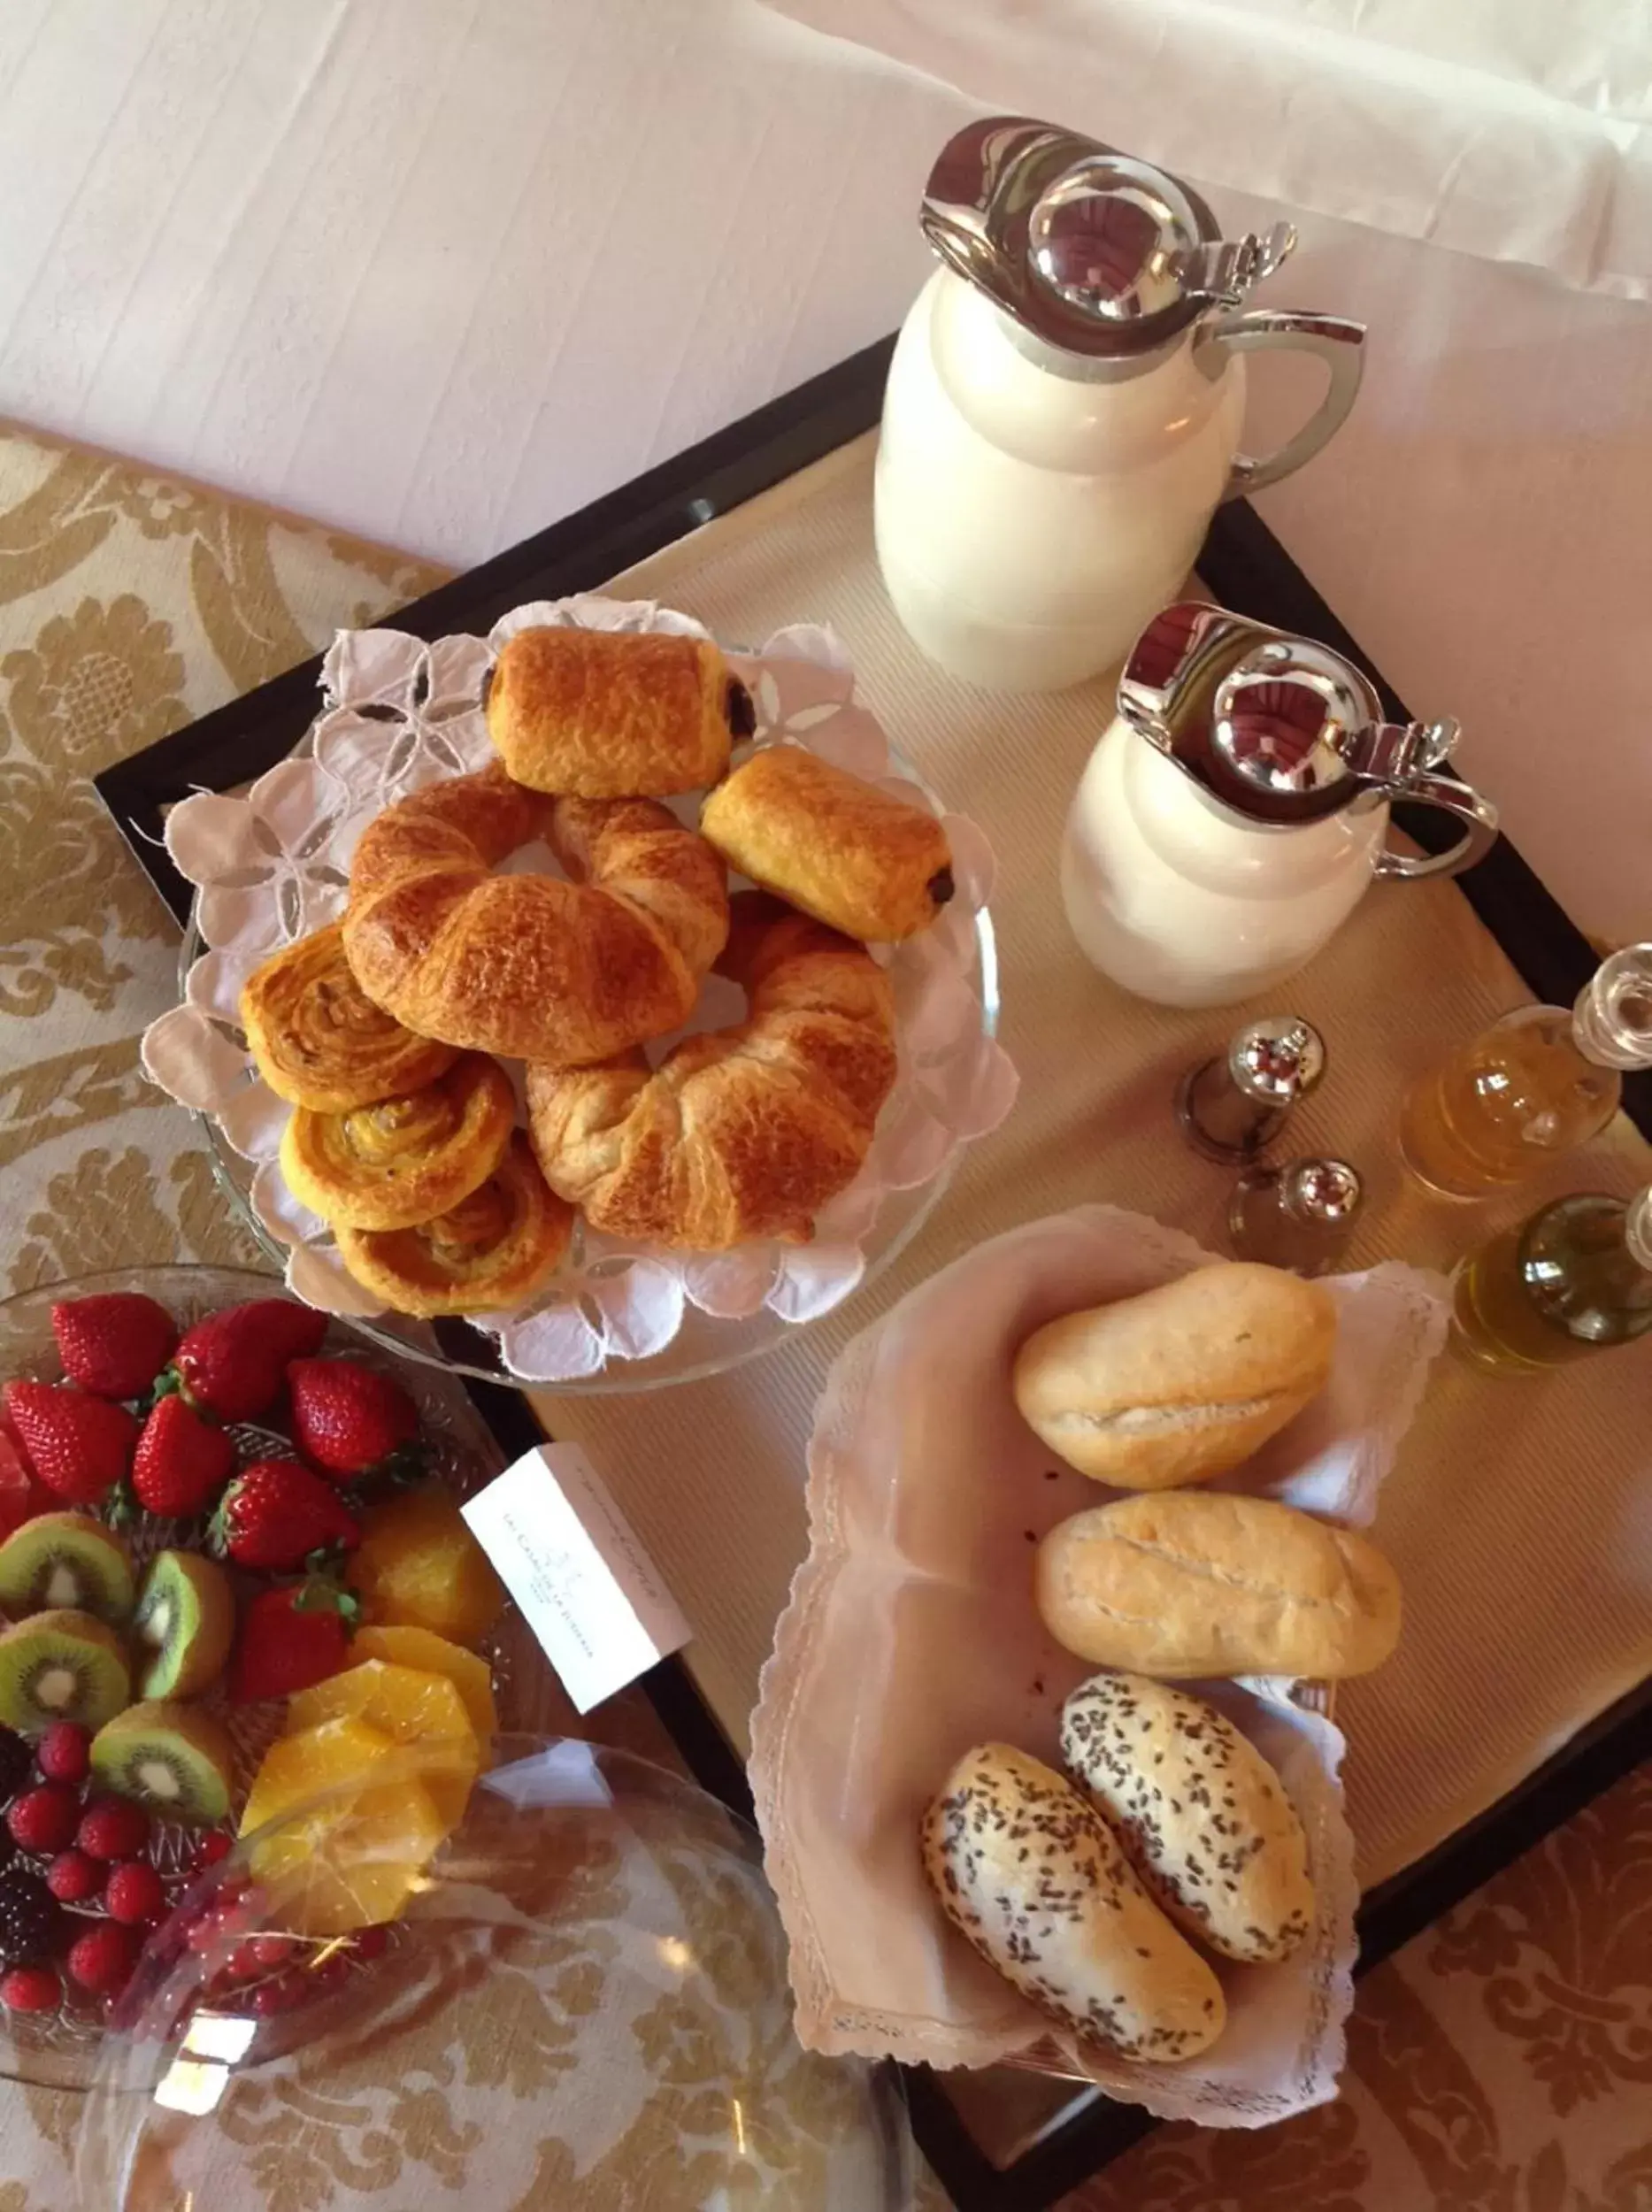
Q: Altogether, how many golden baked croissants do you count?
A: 2